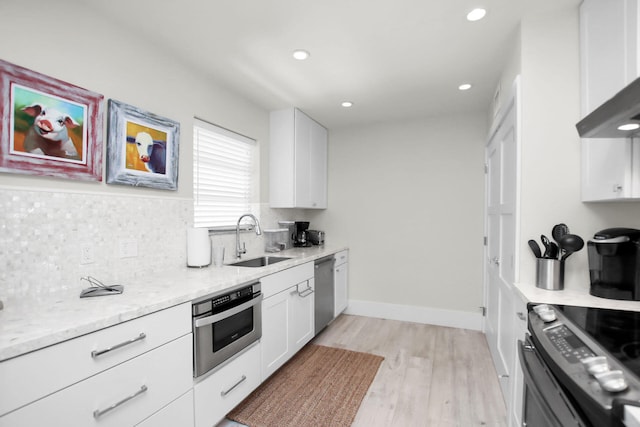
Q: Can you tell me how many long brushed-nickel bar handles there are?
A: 3